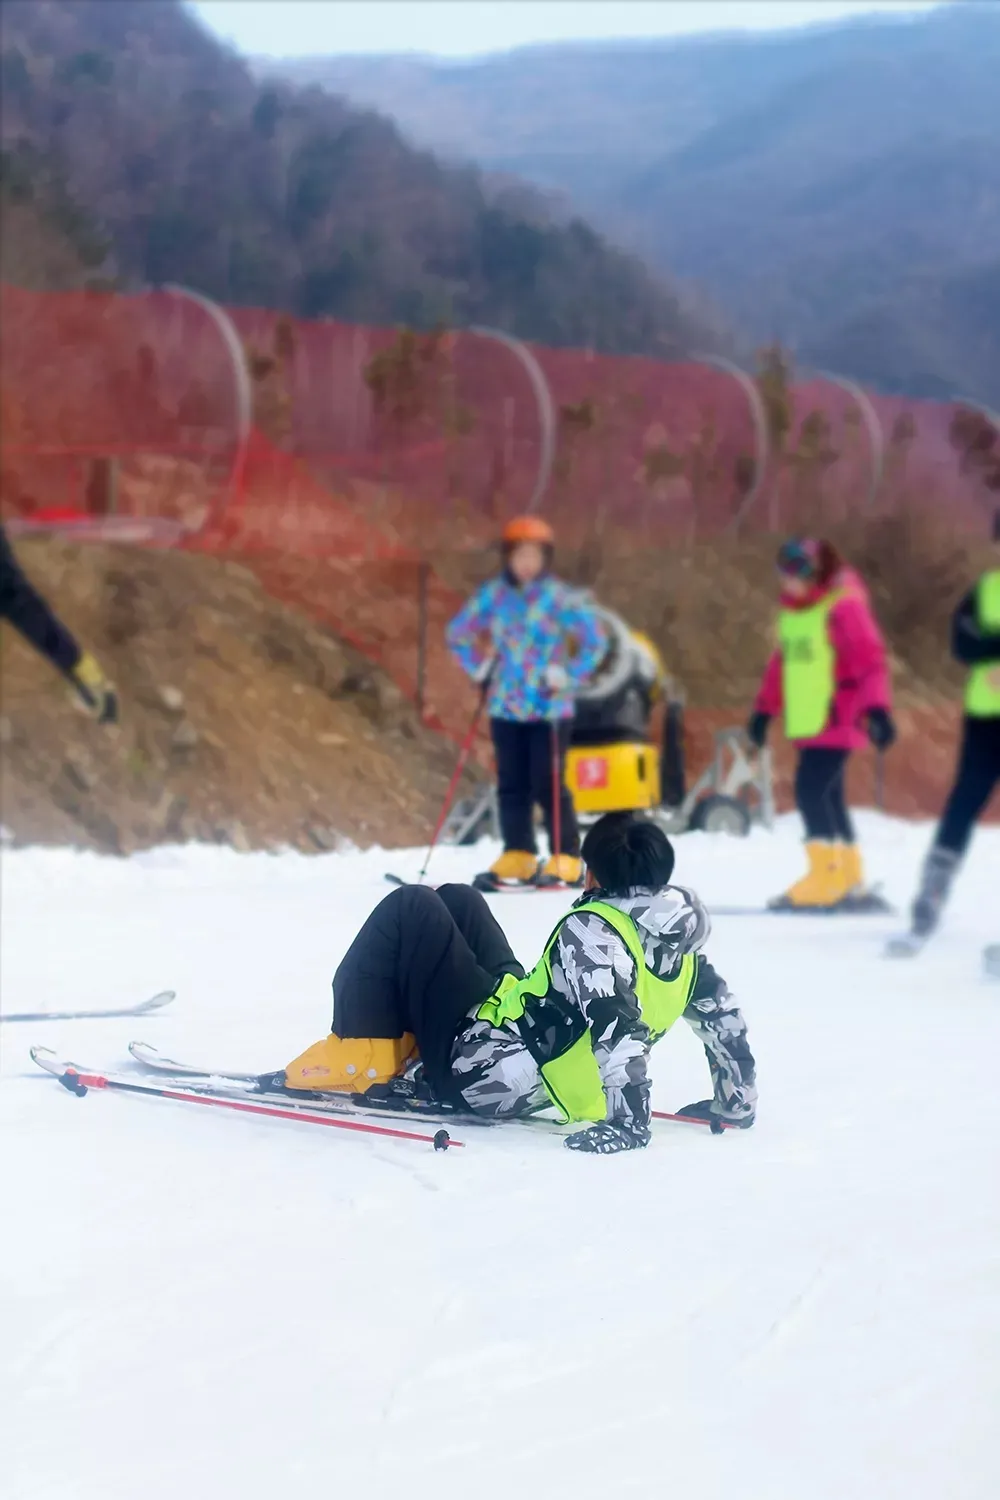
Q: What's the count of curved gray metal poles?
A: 5